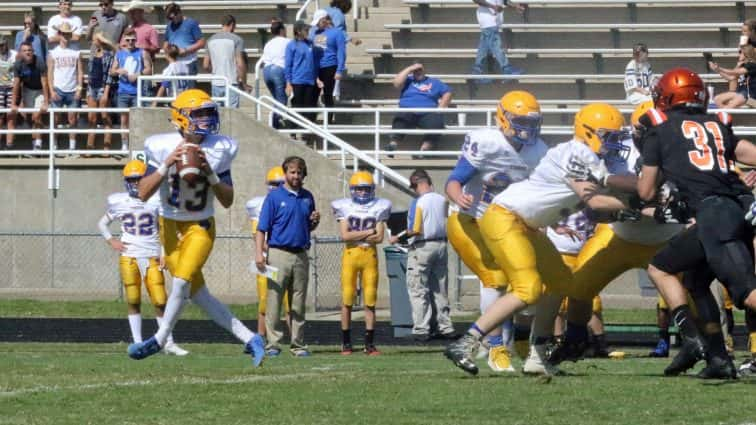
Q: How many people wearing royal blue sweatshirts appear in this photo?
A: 2